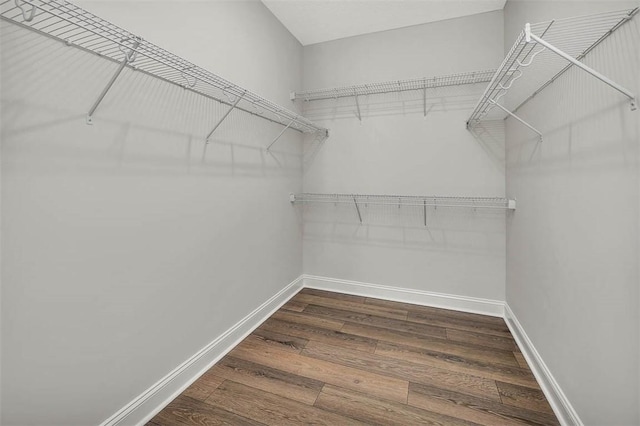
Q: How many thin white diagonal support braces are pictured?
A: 9